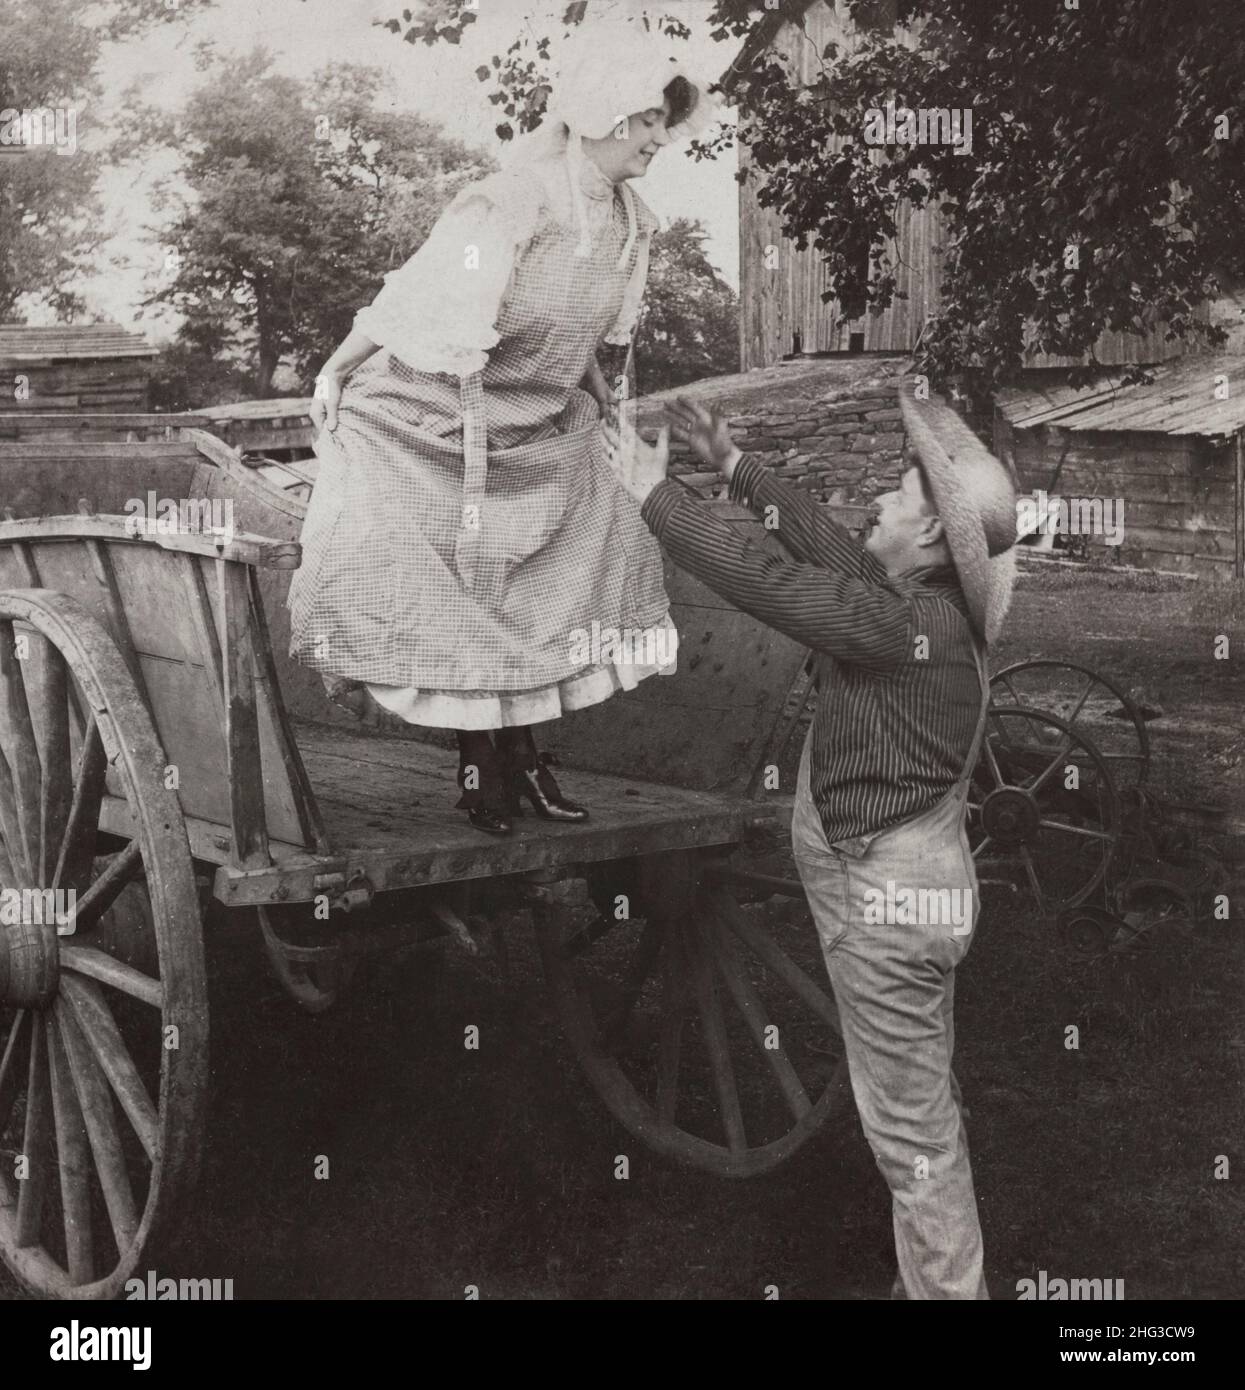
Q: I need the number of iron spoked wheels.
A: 2